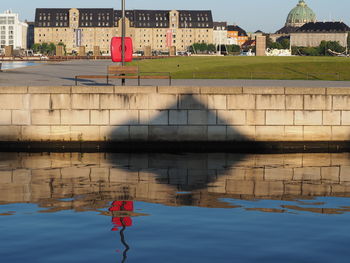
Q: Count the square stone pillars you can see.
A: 7